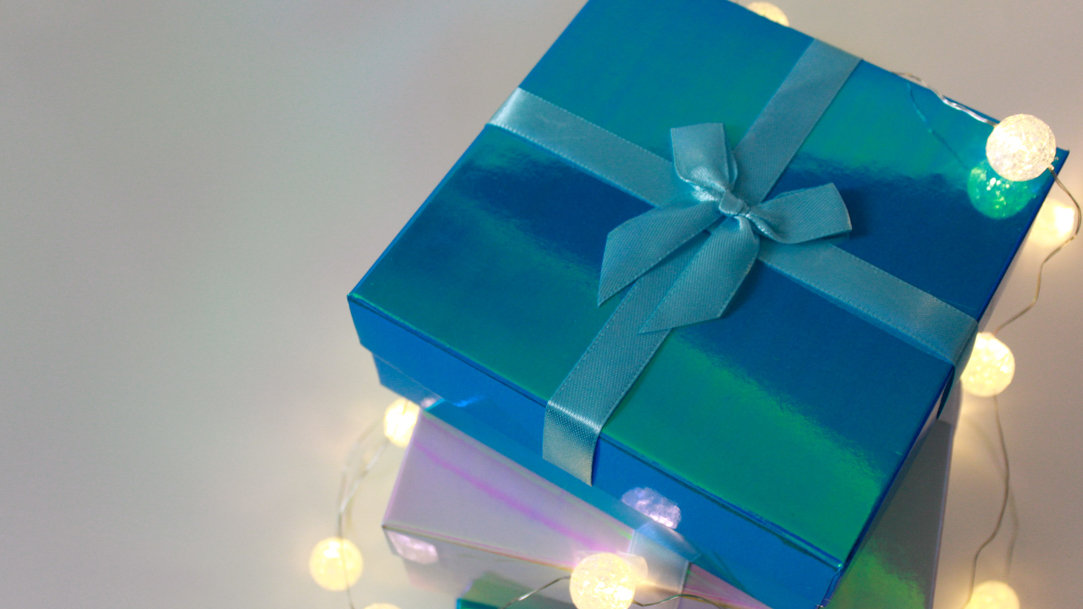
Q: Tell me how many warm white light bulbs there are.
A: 9